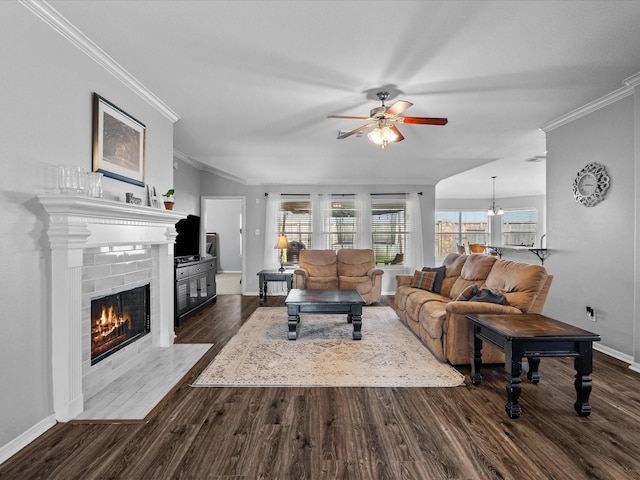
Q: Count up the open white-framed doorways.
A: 1